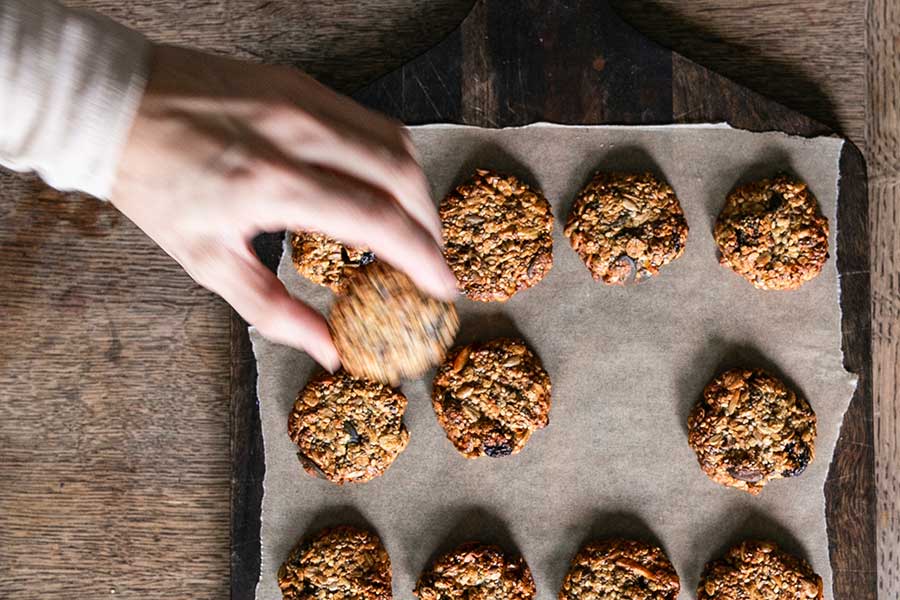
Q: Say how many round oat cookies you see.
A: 12